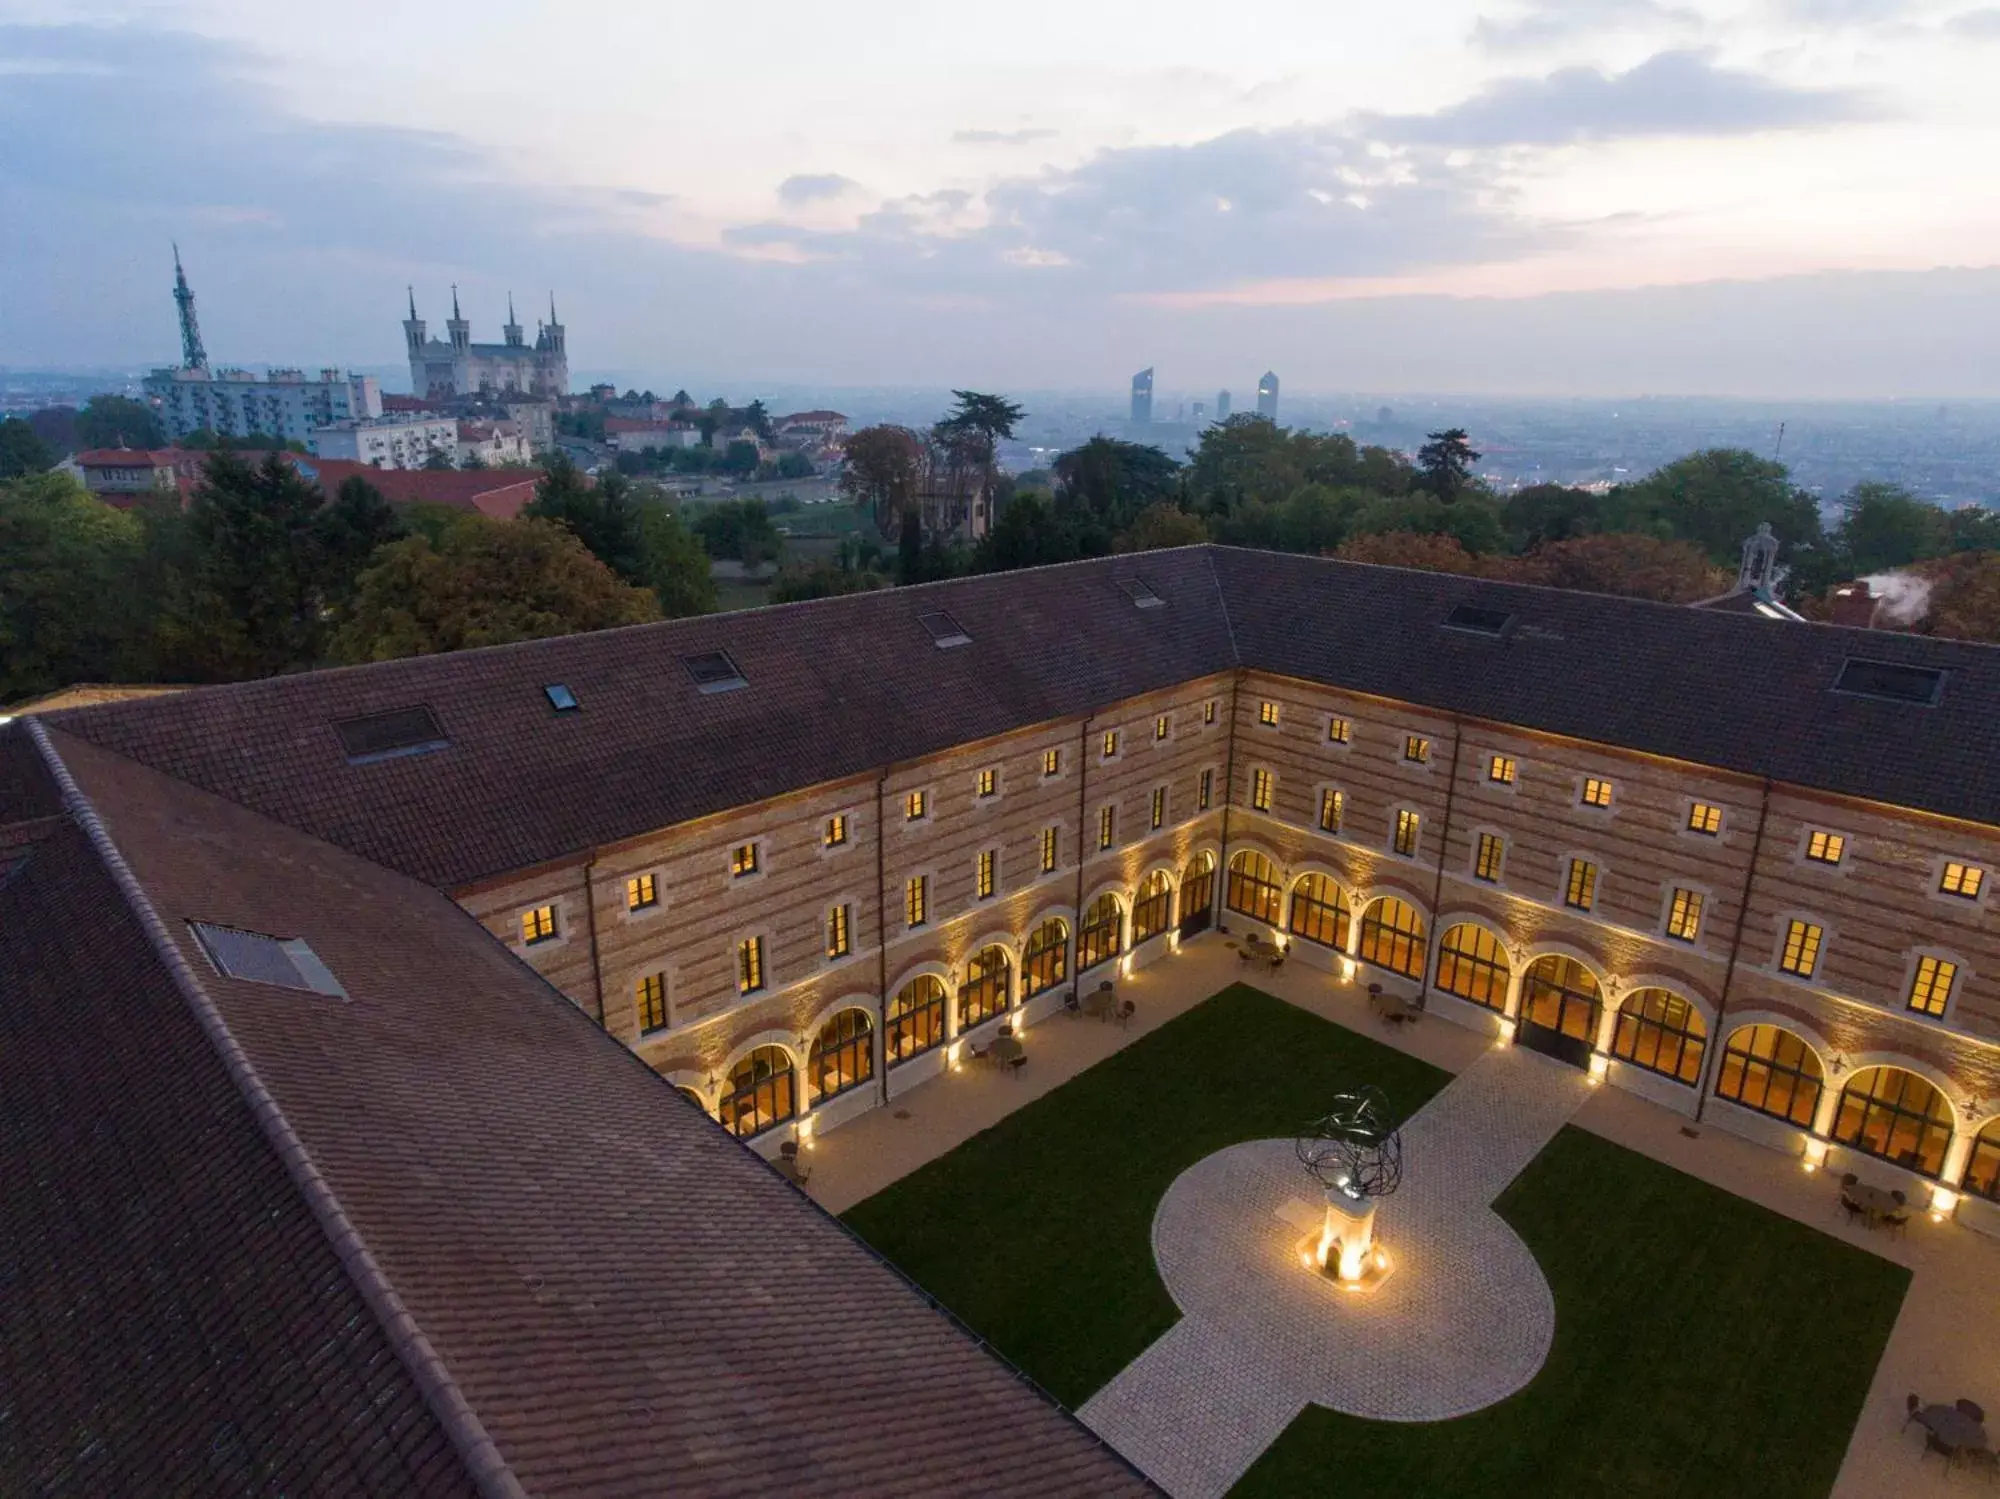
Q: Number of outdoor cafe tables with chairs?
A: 7